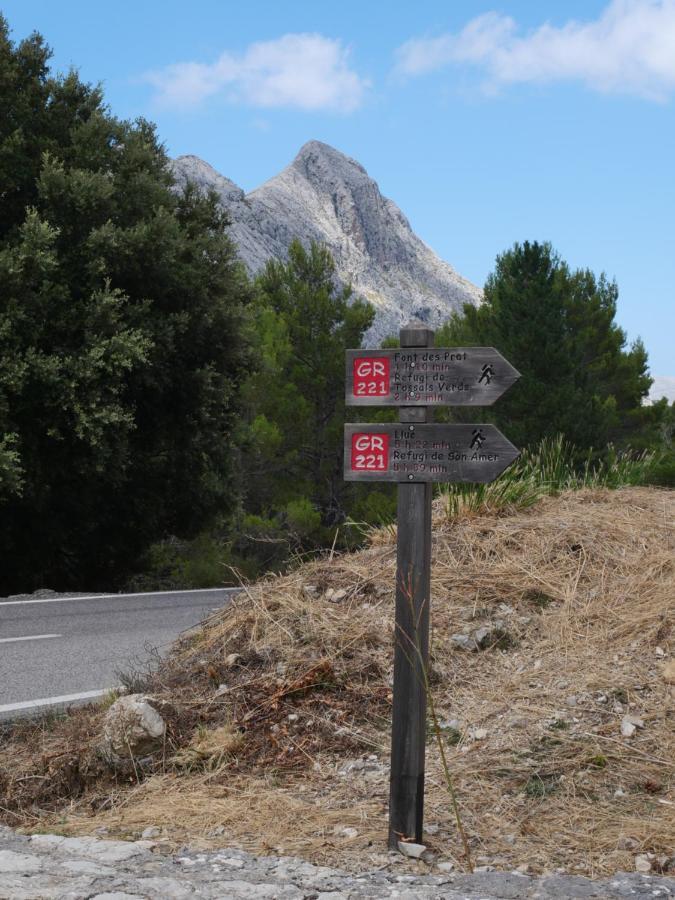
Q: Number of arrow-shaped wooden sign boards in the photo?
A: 2